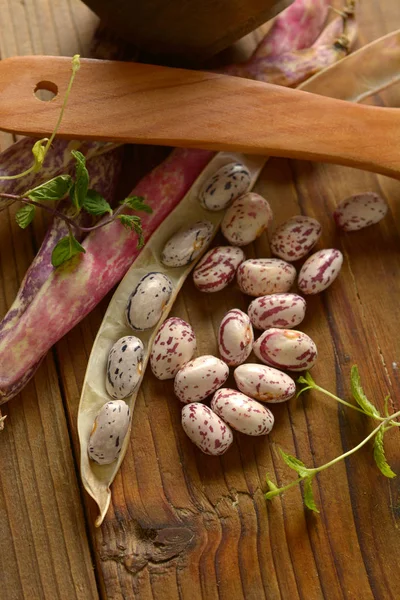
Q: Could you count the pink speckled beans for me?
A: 14